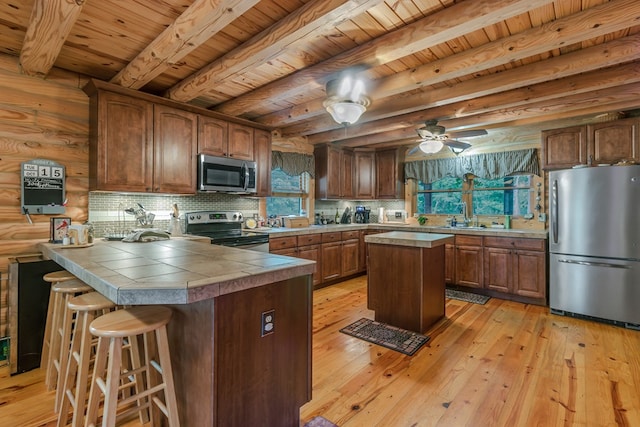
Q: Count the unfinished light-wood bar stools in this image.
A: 4